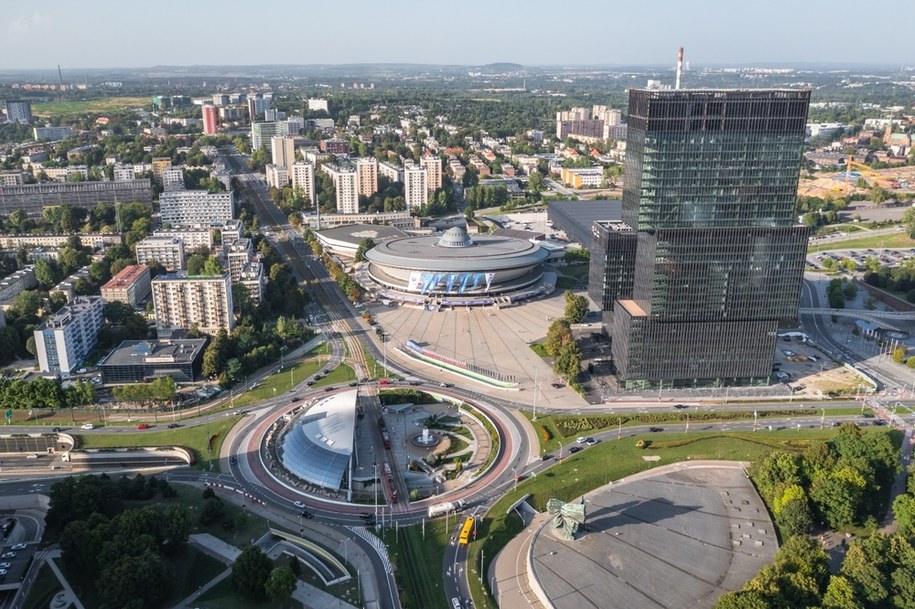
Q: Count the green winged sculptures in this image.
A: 1